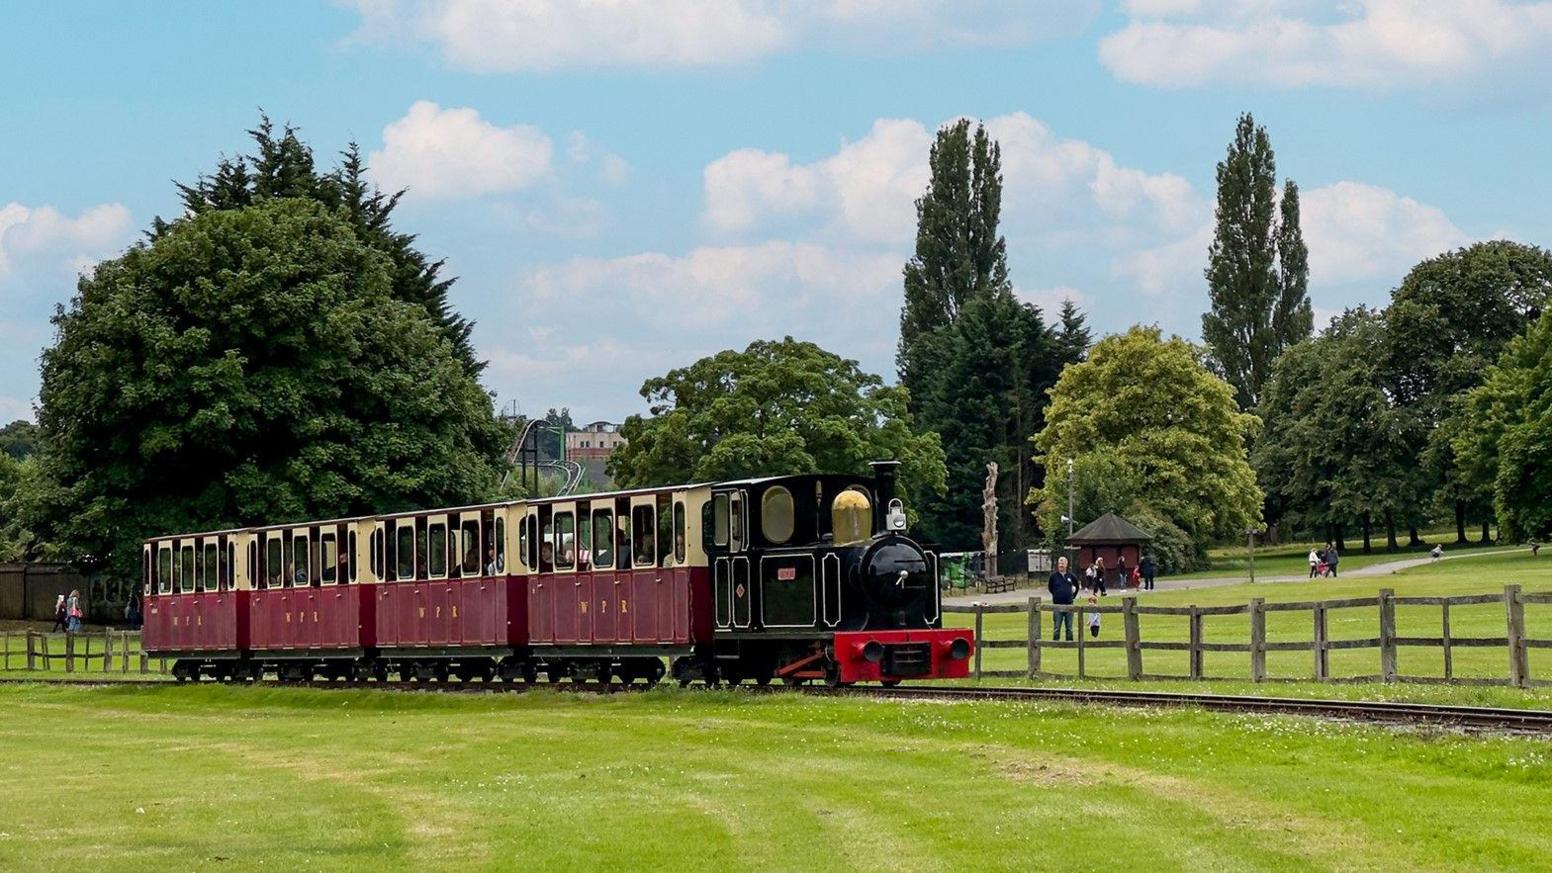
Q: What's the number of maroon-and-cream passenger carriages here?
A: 4